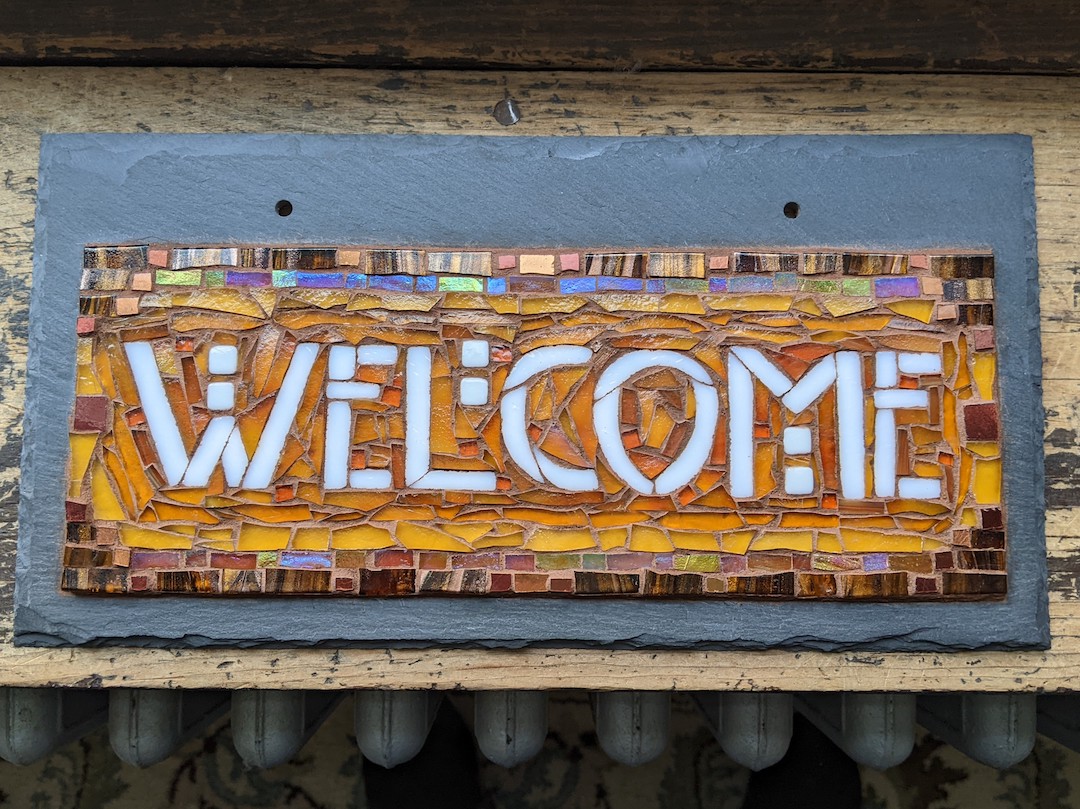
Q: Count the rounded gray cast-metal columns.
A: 9